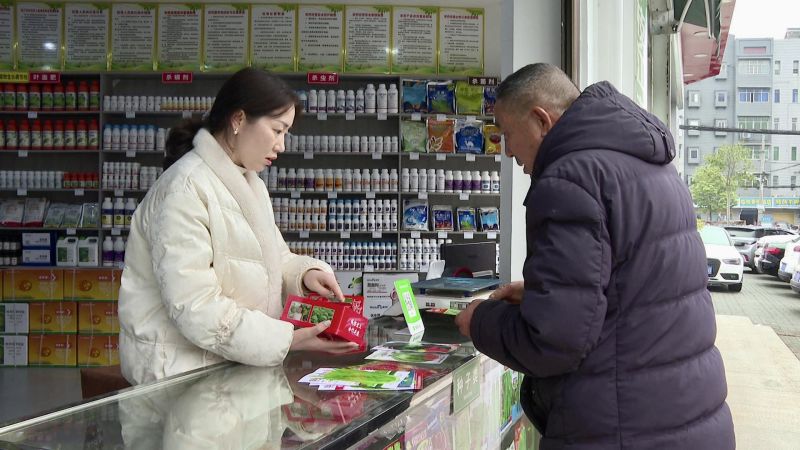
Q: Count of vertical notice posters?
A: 11